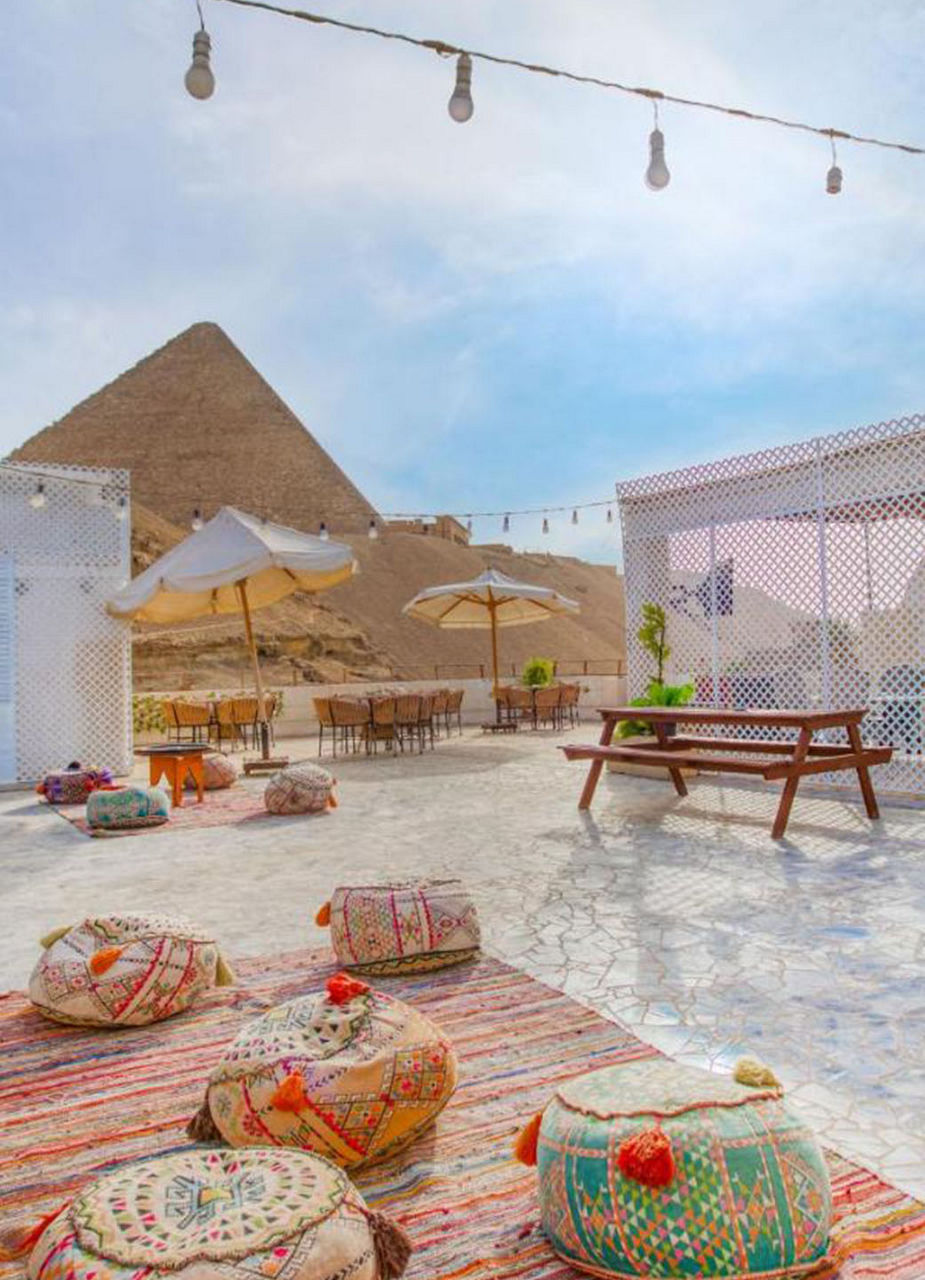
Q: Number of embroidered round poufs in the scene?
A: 9